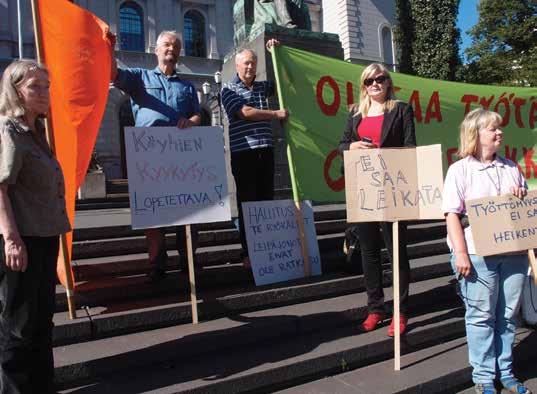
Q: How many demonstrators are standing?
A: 5